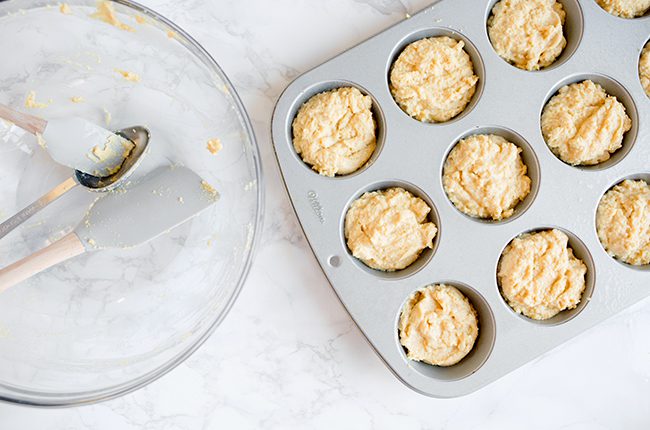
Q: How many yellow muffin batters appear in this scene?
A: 11